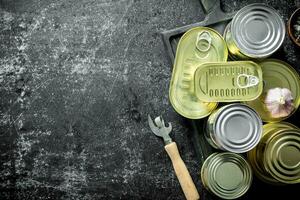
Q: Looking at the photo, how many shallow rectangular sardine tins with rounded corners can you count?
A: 2